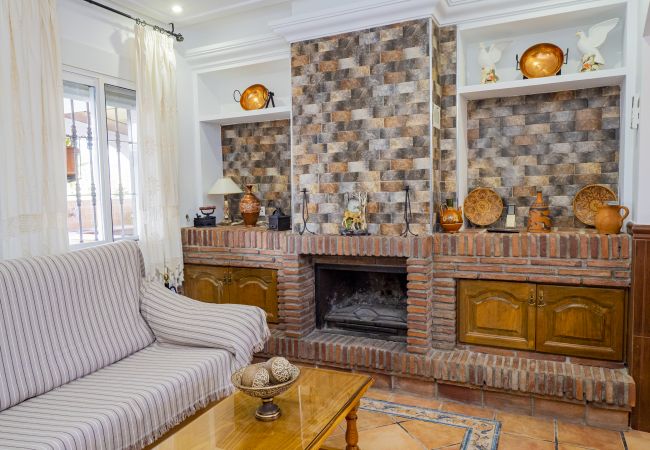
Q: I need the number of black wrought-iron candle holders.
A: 2